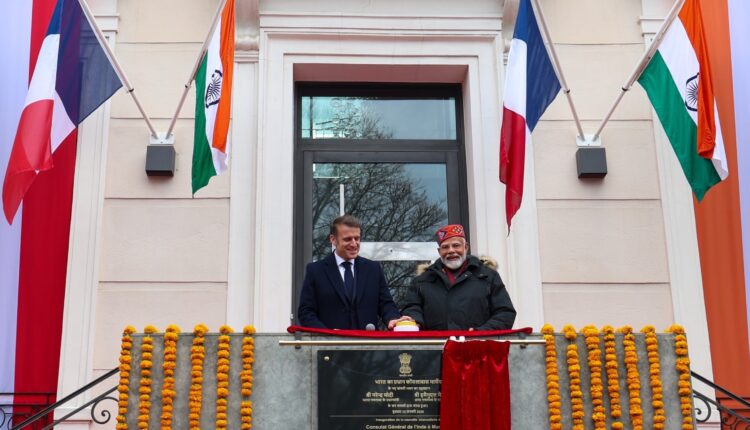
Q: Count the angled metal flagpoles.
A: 4